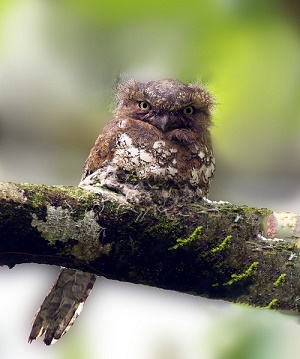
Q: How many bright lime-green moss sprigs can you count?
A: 5